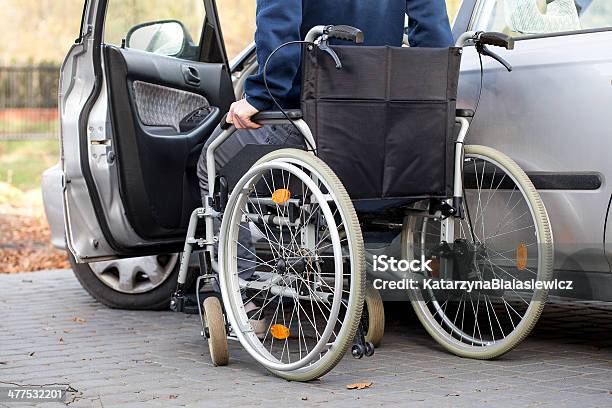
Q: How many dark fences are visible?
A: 1